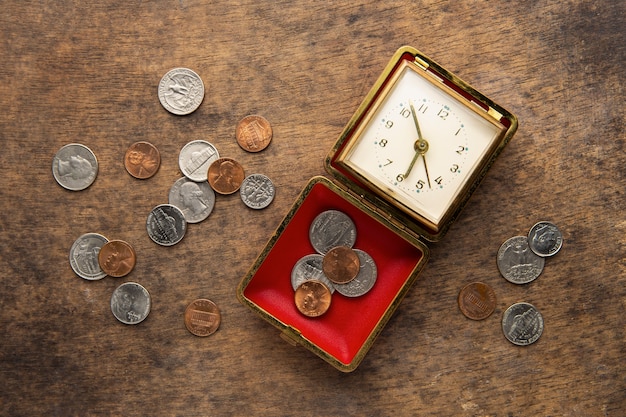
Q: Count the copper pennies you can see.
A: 8